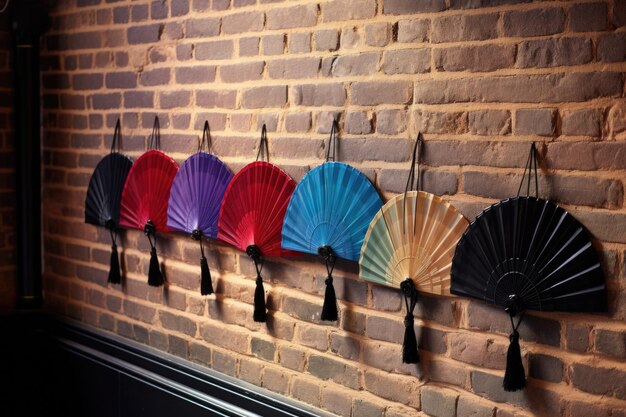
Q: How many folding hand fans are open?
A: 7